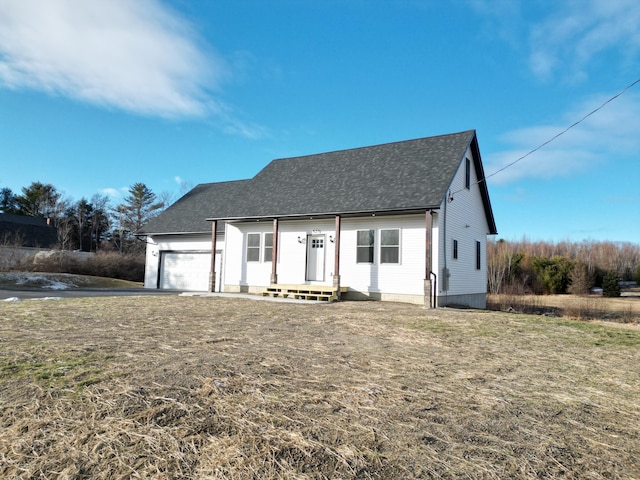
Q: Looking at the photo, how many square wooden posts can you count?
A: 4